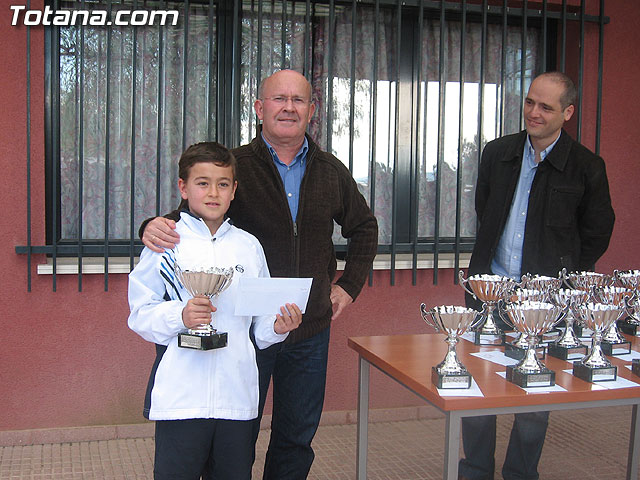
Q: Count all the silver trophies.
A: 12